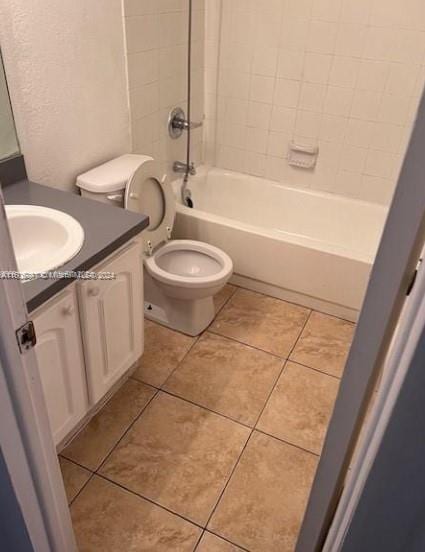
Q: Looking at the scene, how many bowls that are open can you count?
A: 1